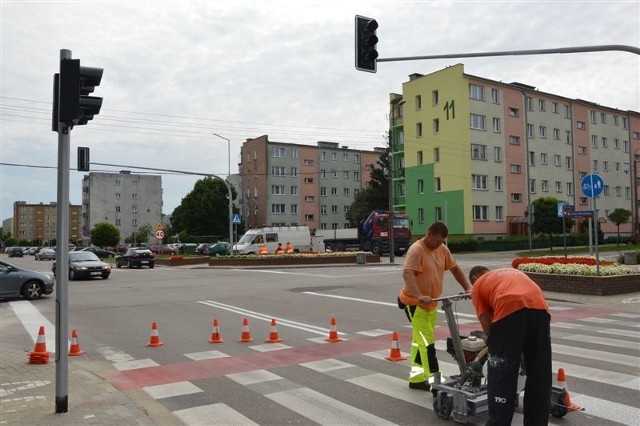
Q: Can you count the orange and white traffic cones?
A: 9